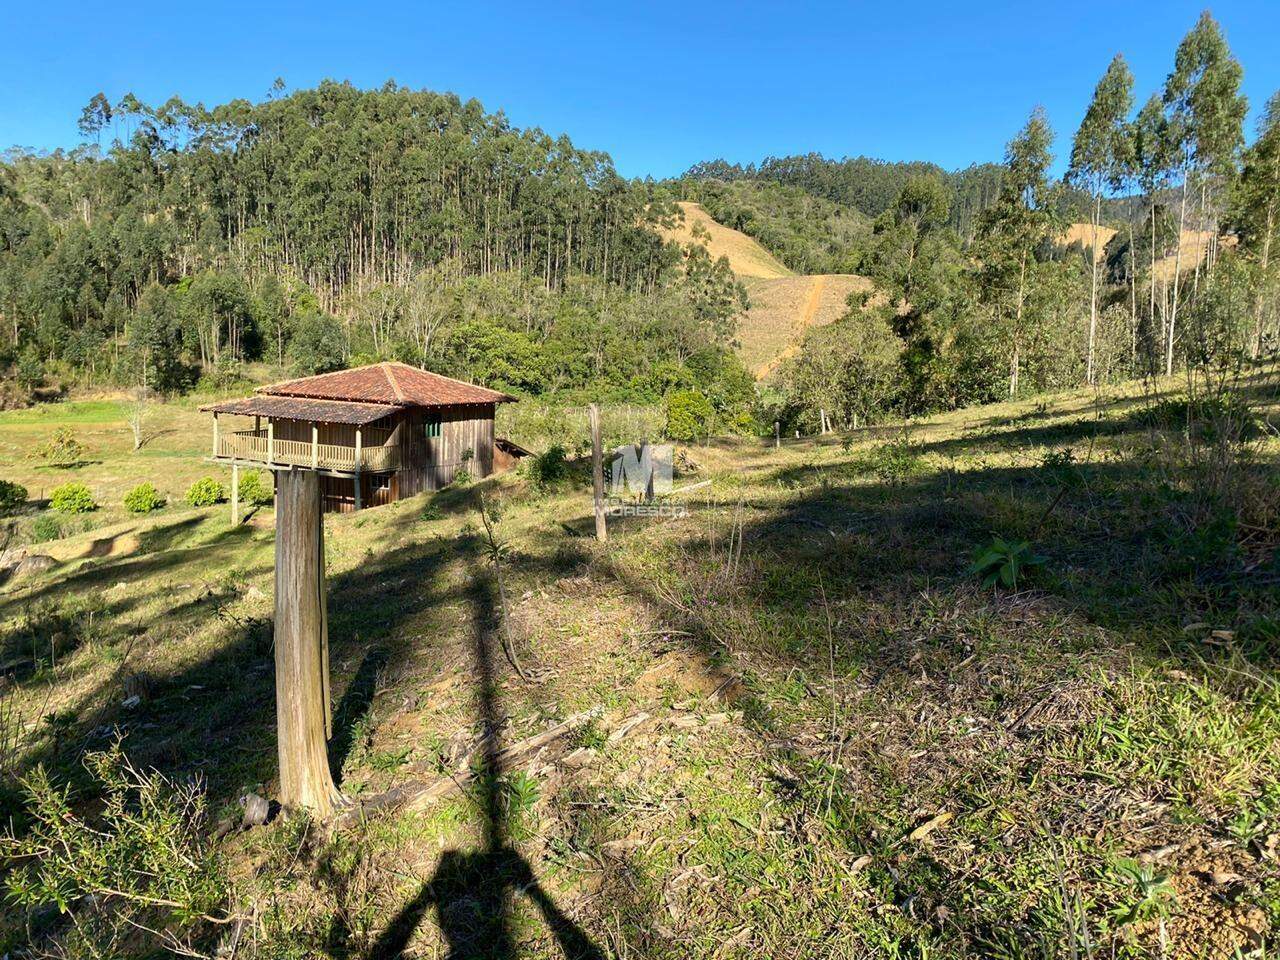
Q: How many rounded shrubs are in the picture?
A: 5